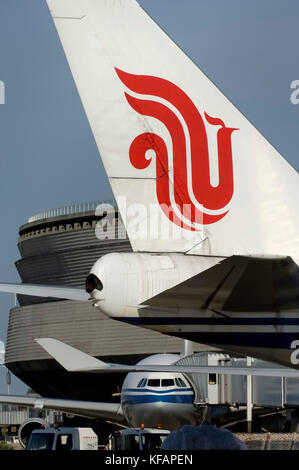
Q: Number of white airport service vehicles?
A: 2